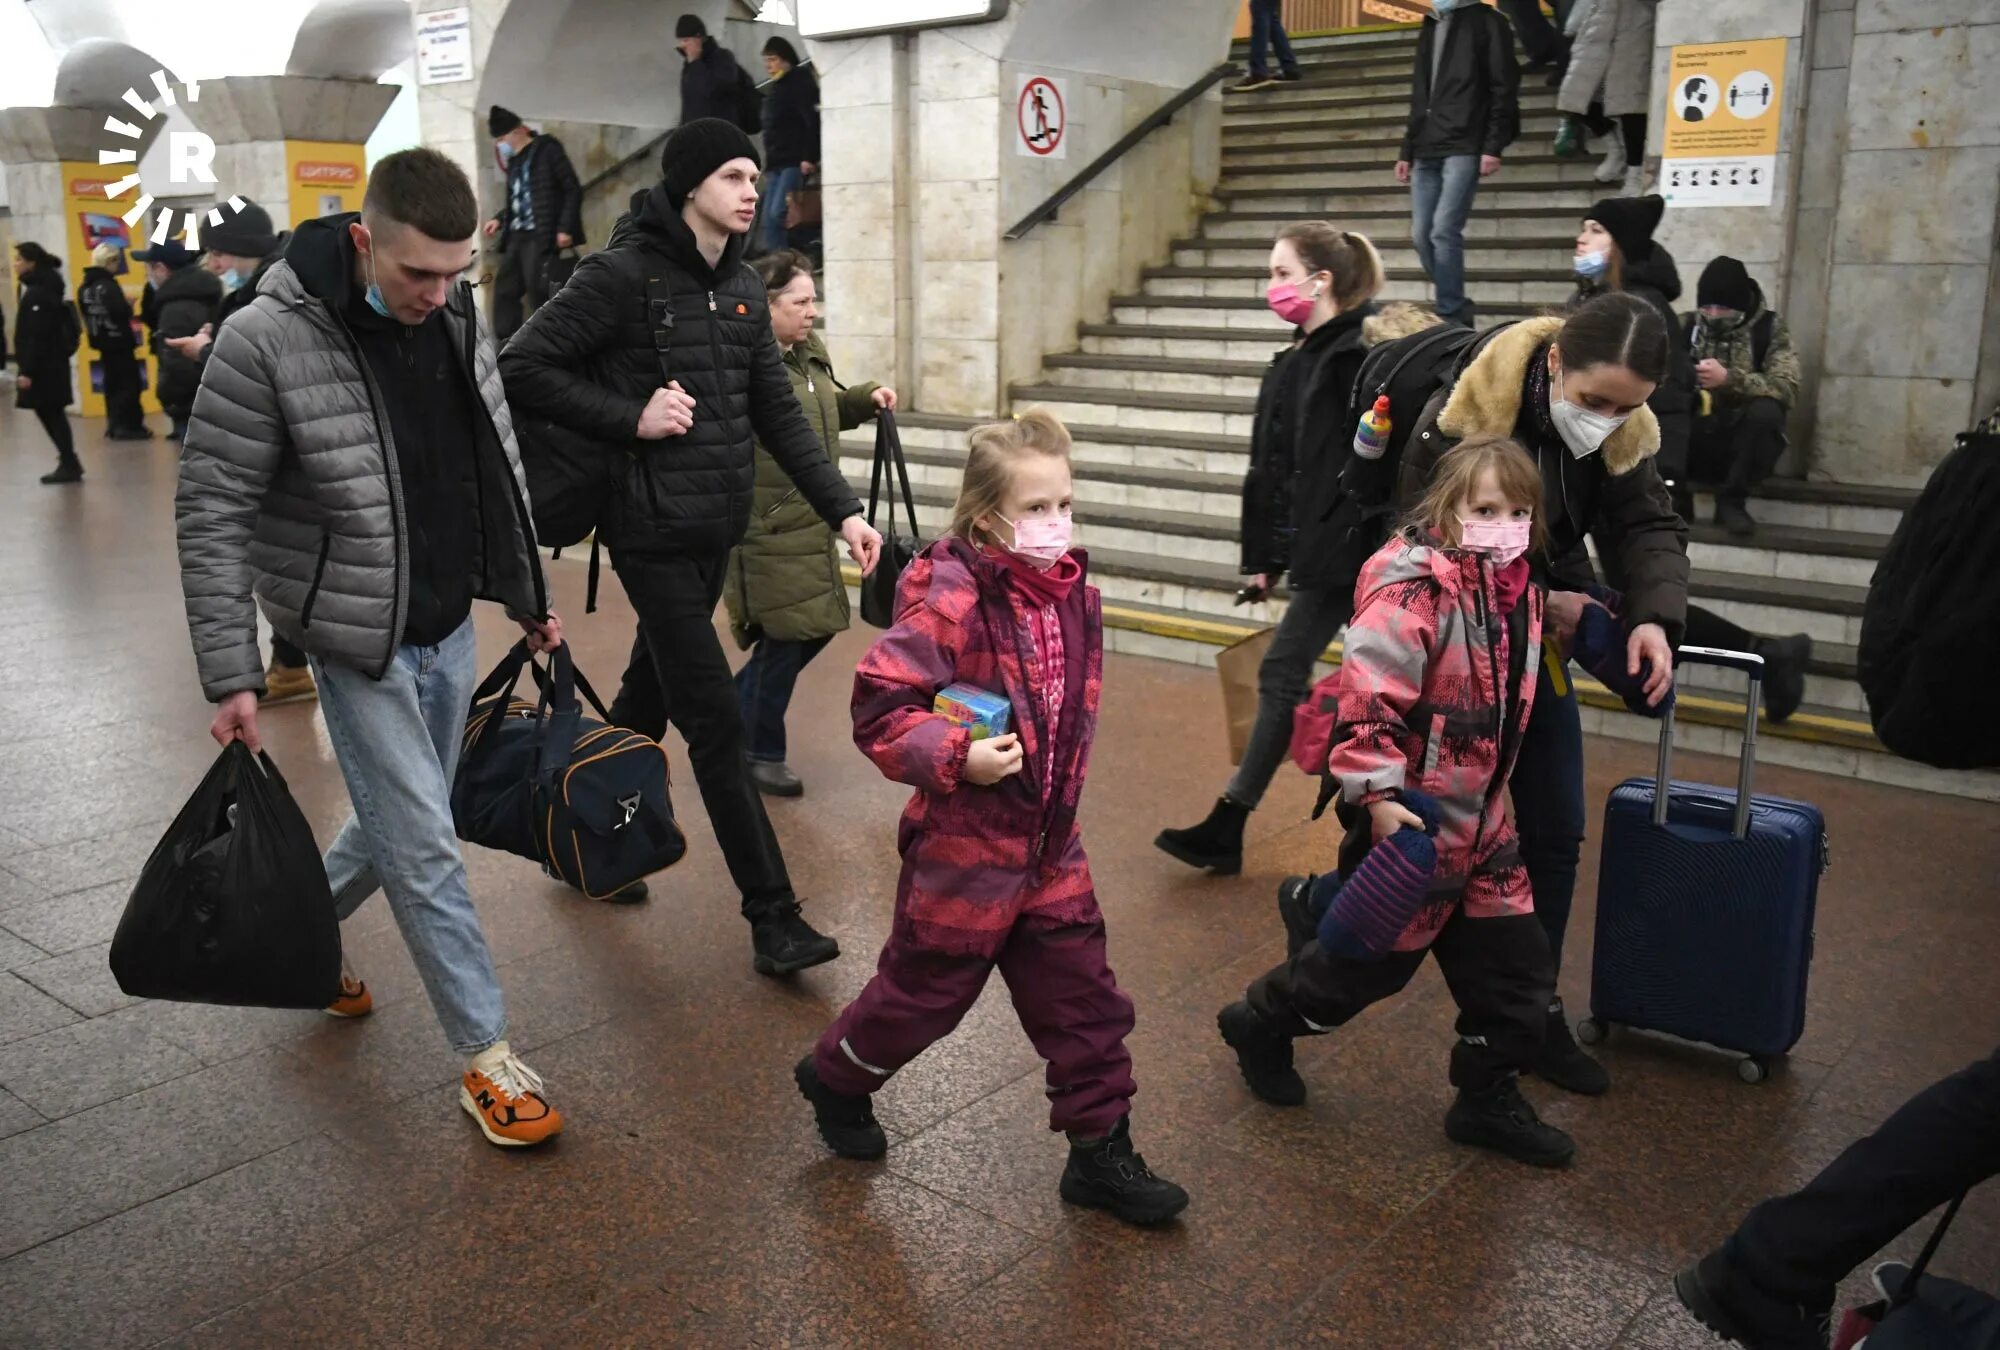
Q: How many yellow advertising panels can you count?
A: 2